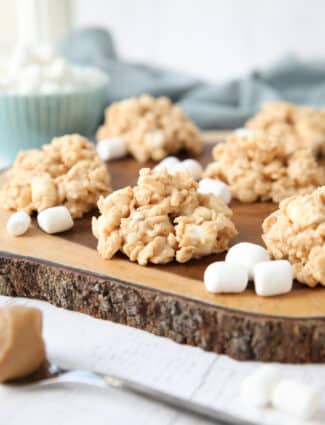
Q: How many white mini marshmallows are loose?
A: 12